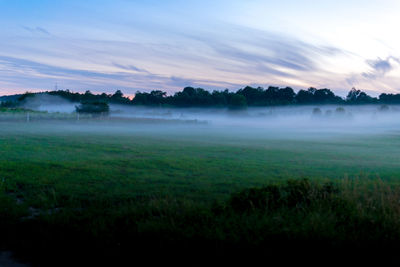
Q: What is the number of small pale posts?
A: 2